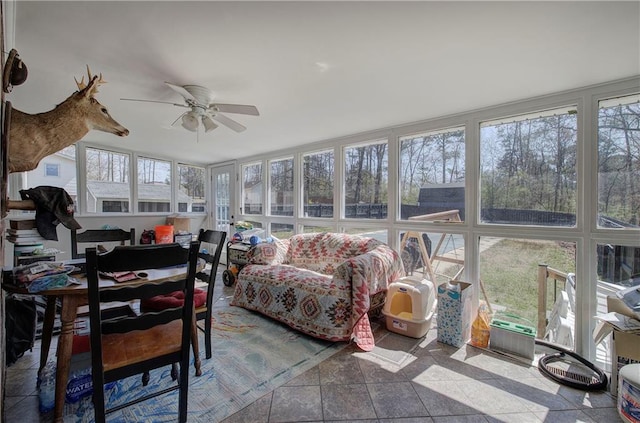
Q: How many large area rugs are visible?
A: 1